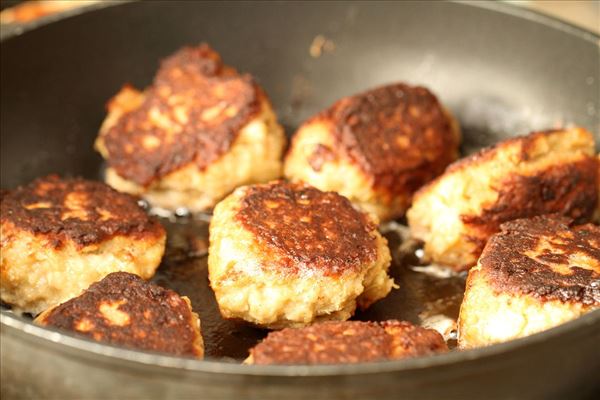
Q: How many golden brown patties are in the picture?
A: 8